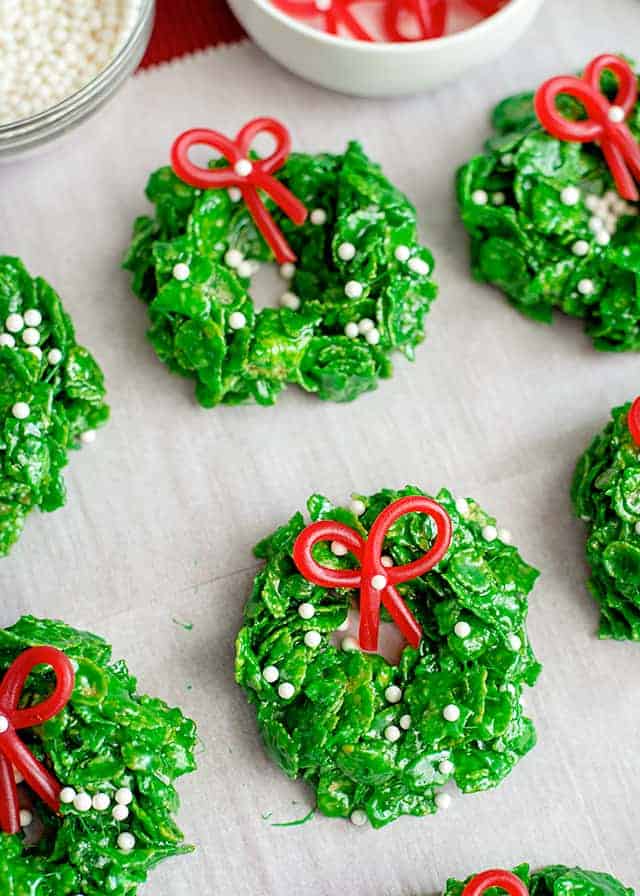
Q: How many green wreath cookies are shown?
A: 7